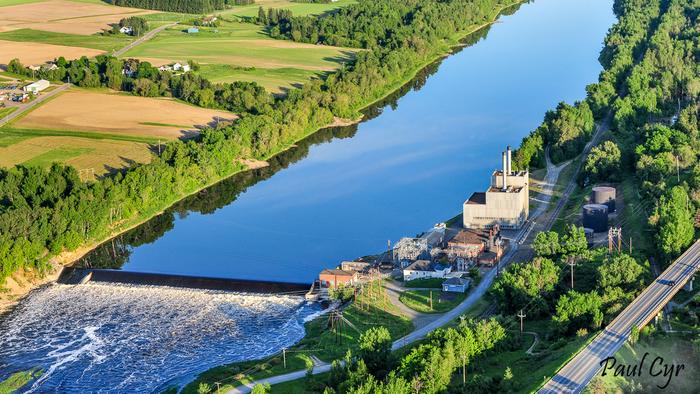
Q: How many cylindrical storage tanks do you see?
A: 3